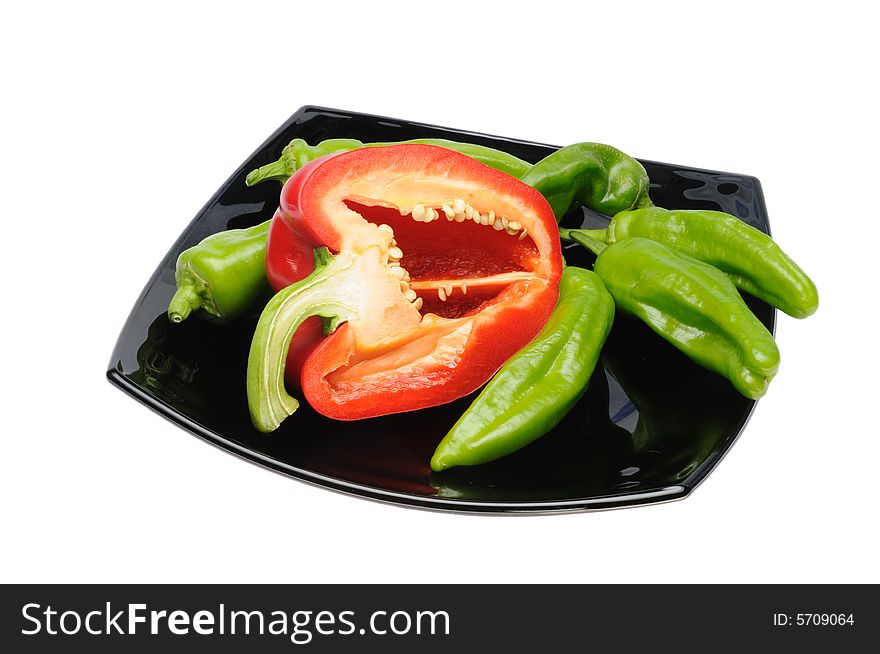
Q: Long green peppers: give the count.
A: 6